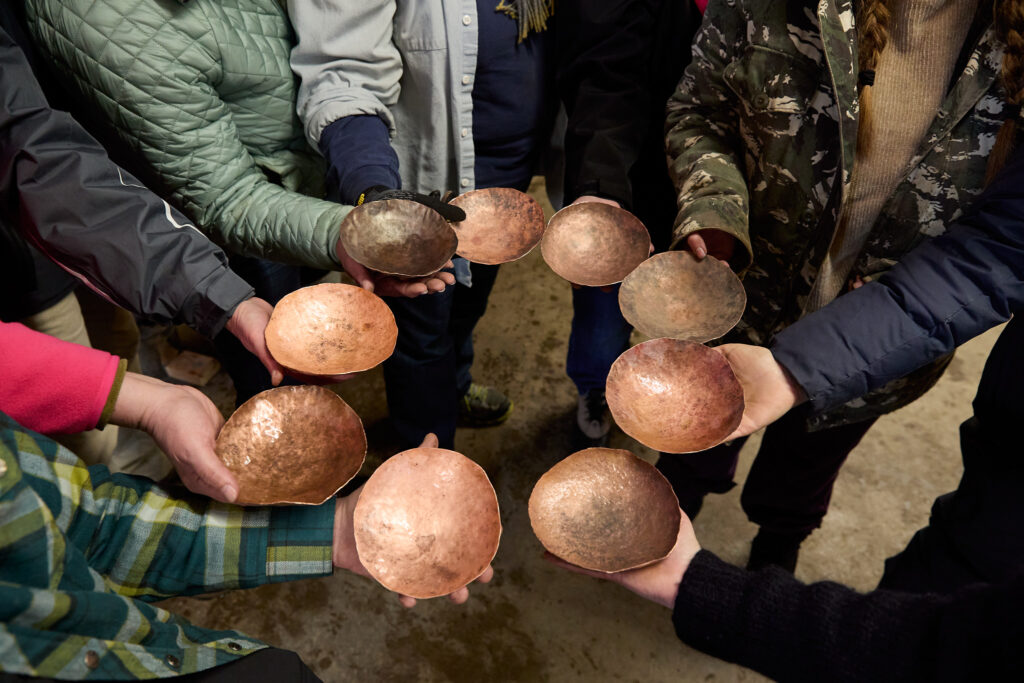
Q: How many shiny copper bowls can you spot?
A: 9